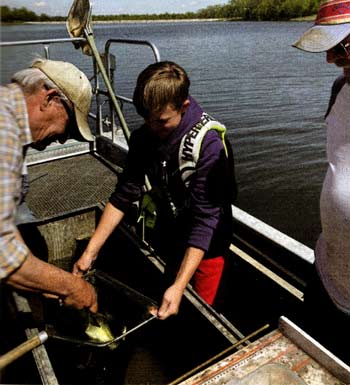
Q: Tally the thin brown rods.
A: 1